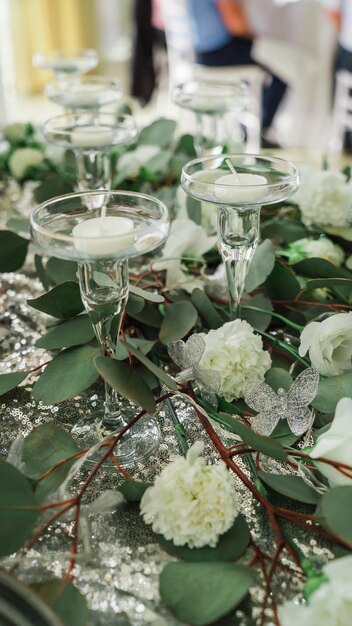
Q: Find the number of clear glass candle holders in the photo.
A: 6